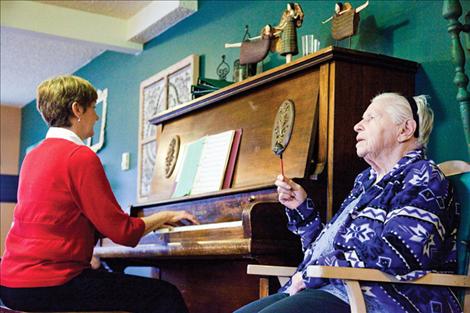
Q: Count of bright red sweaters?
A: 1